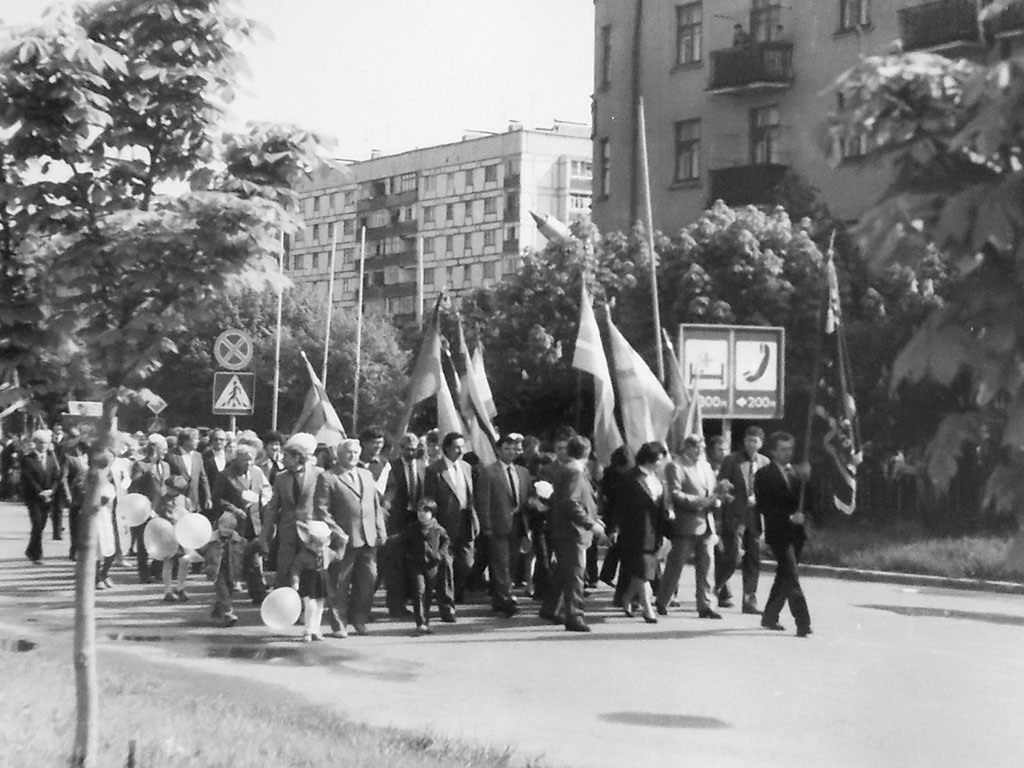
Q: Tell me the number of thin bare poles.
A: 5